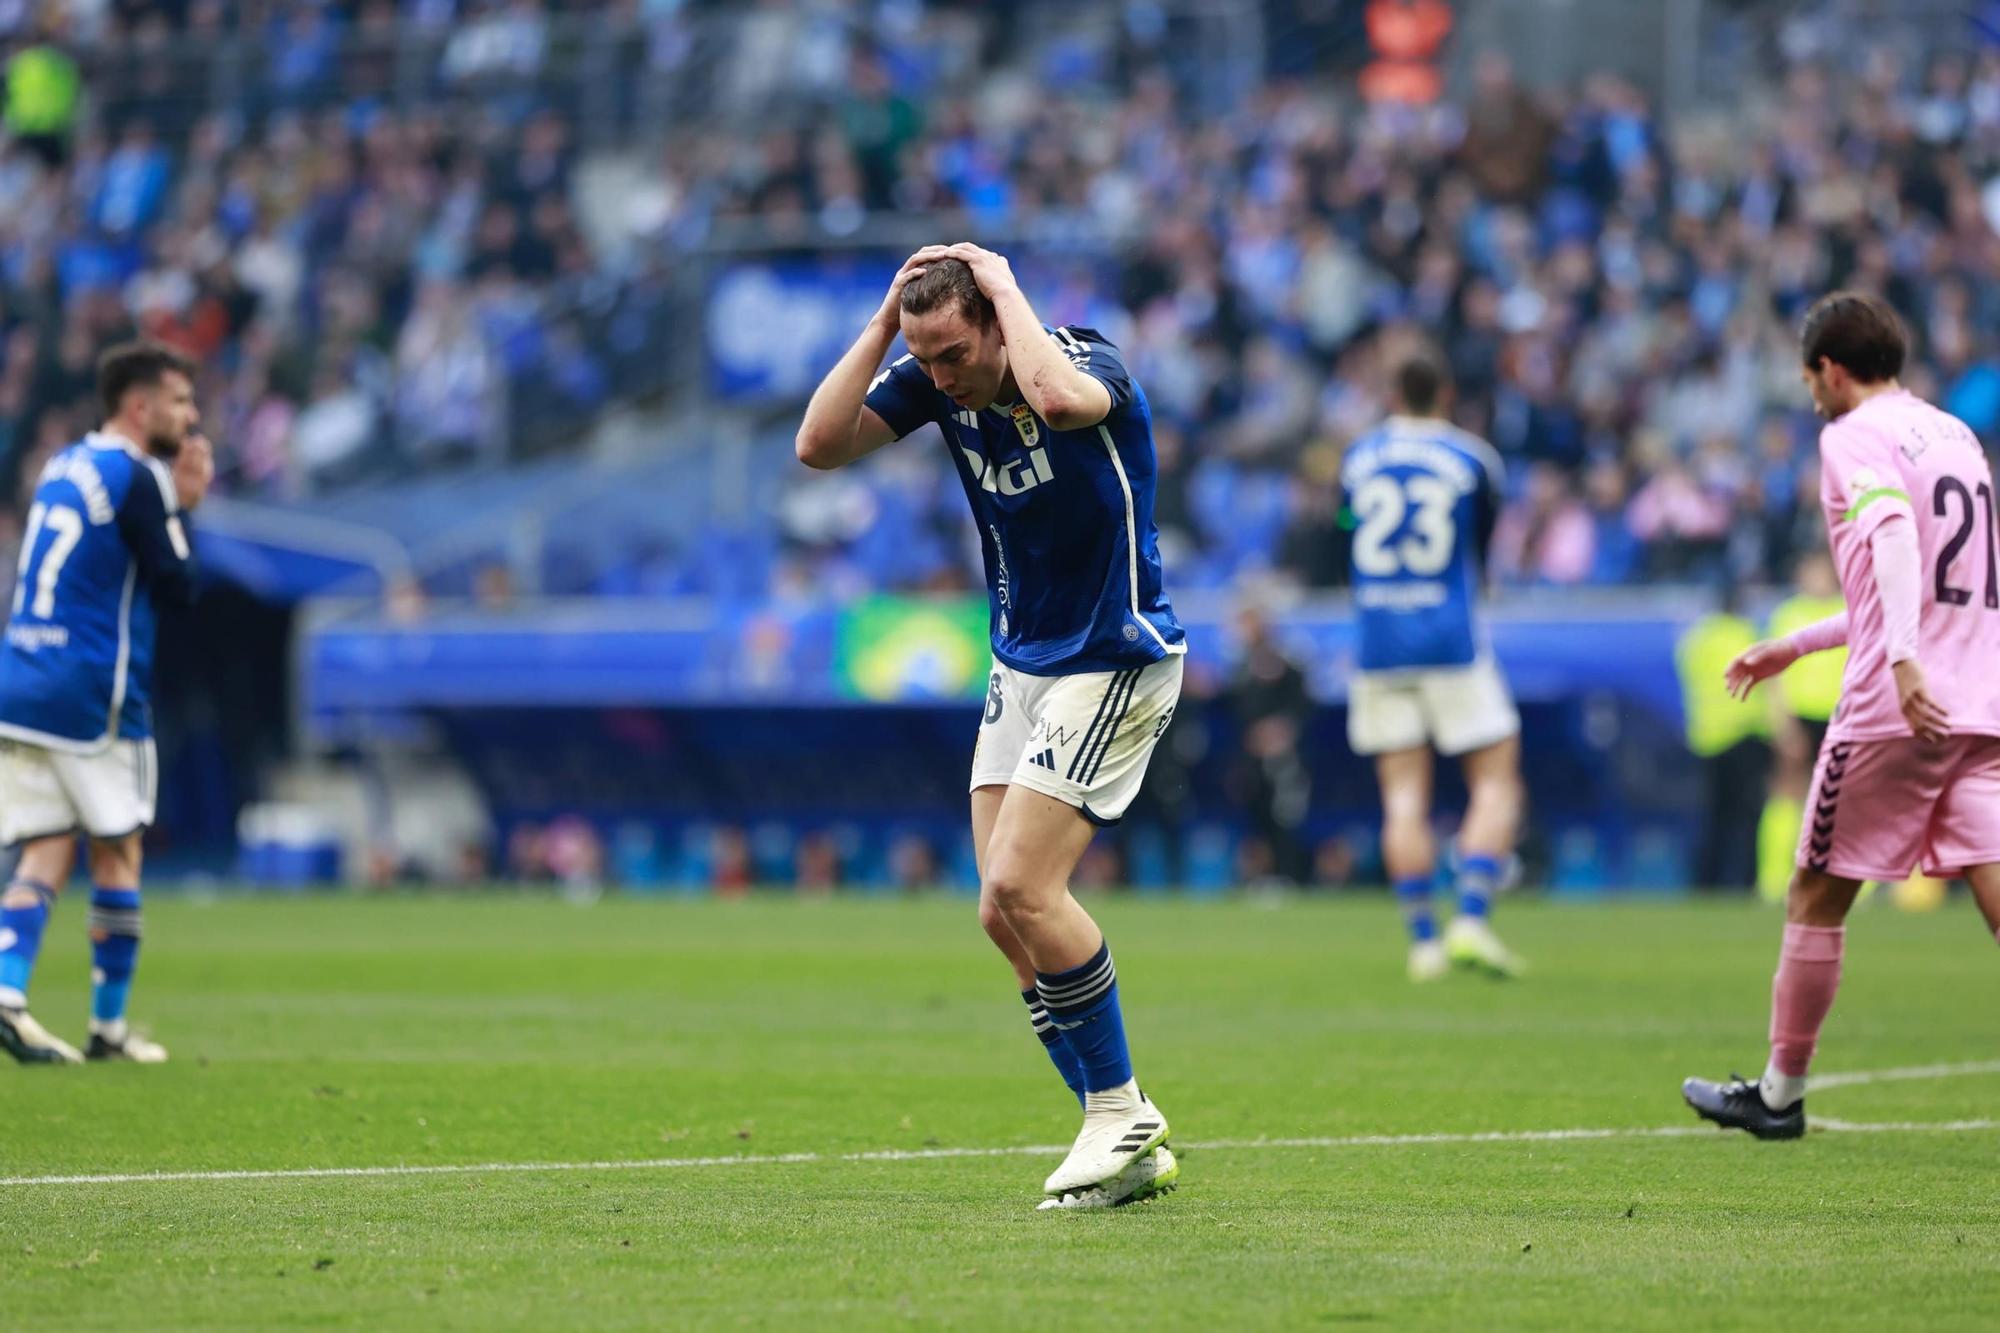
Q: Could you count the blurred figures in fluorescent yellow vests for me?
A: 3